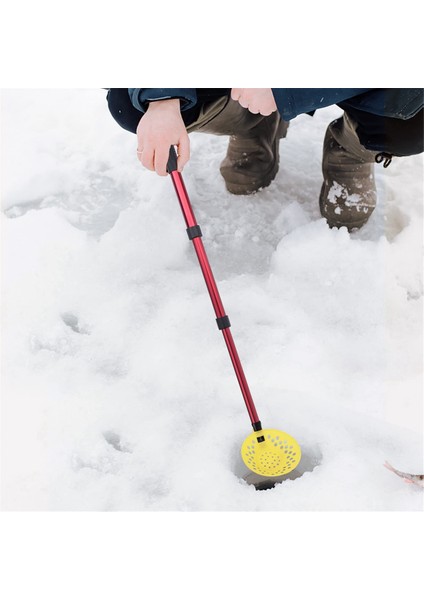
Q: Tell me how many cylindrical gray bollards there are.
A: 0